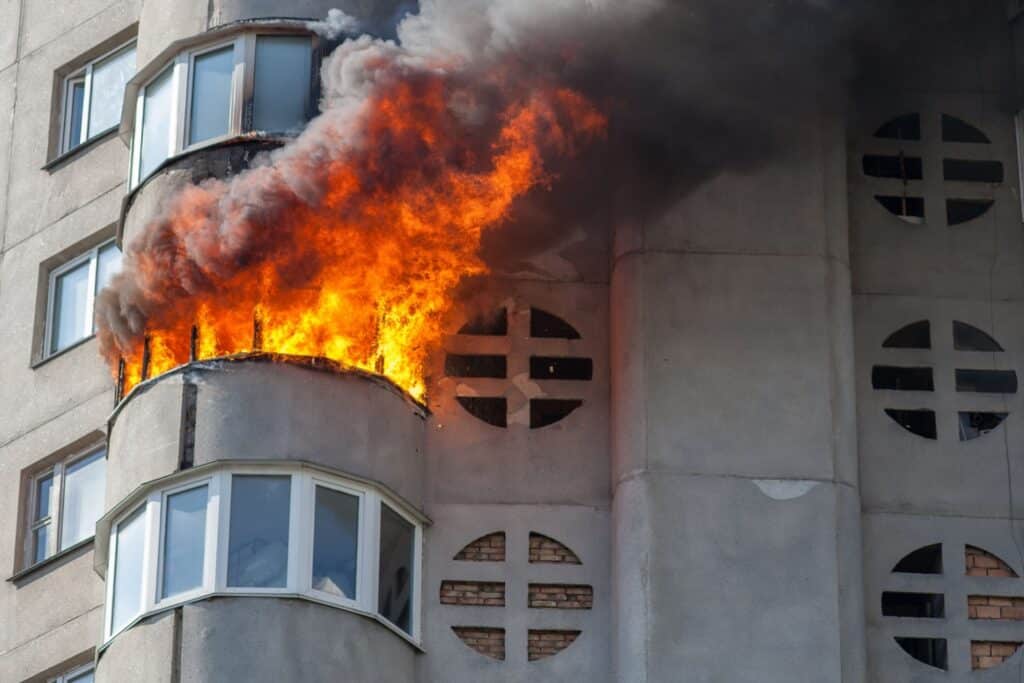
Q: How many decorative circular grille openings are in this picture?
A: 5